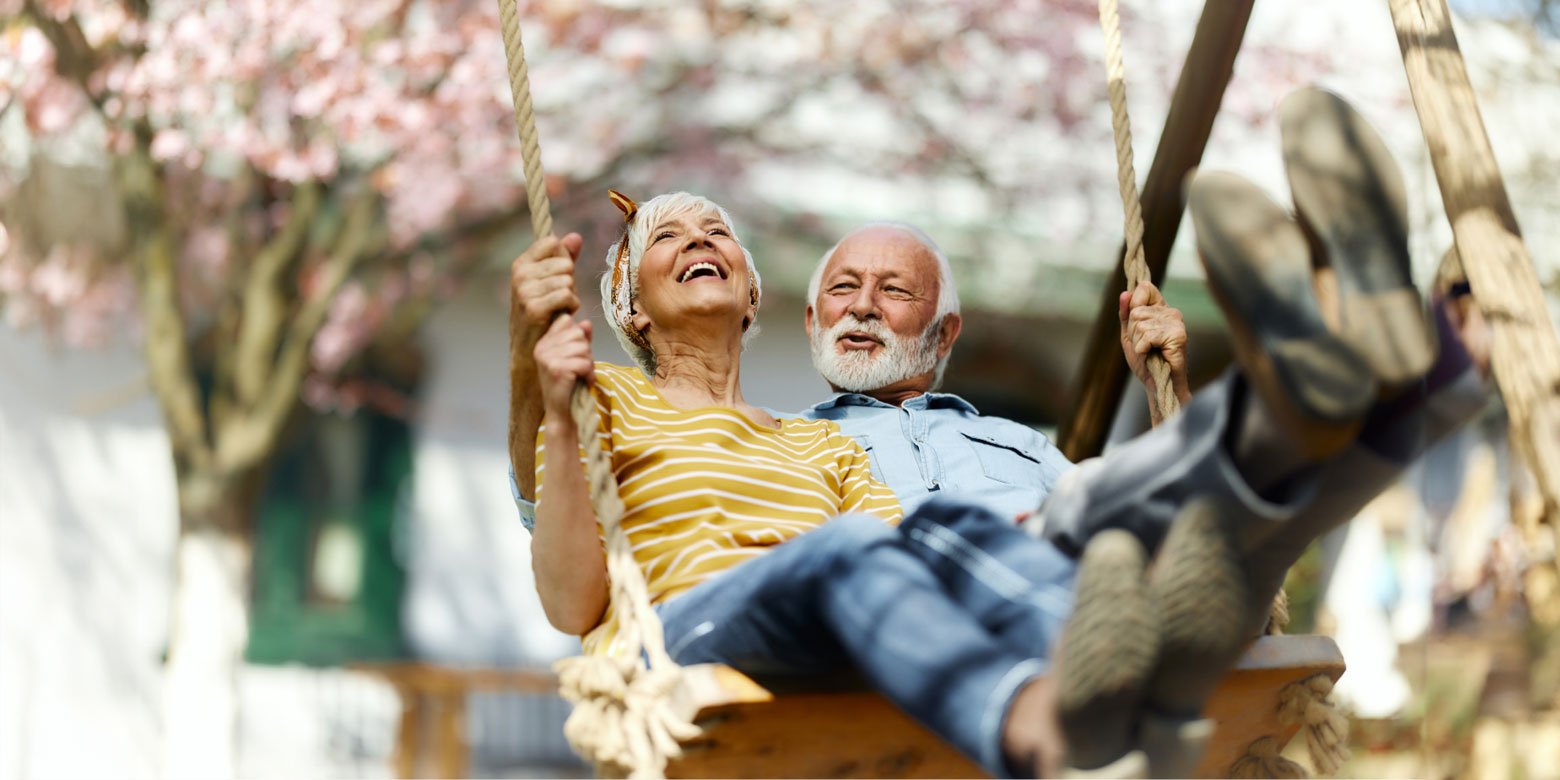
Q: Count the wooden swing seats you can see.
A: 1